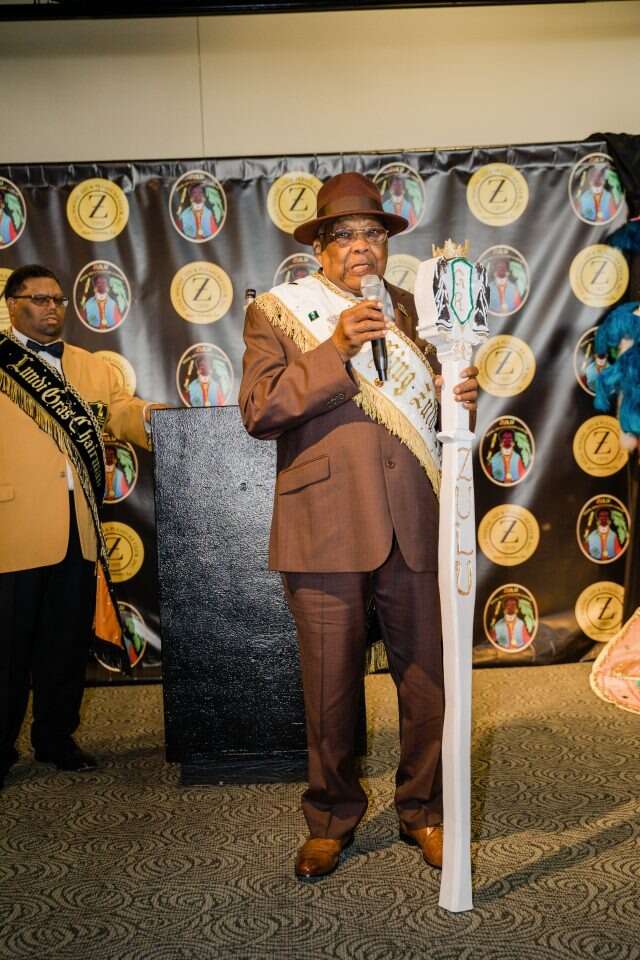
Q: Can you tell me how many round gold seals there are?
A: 13